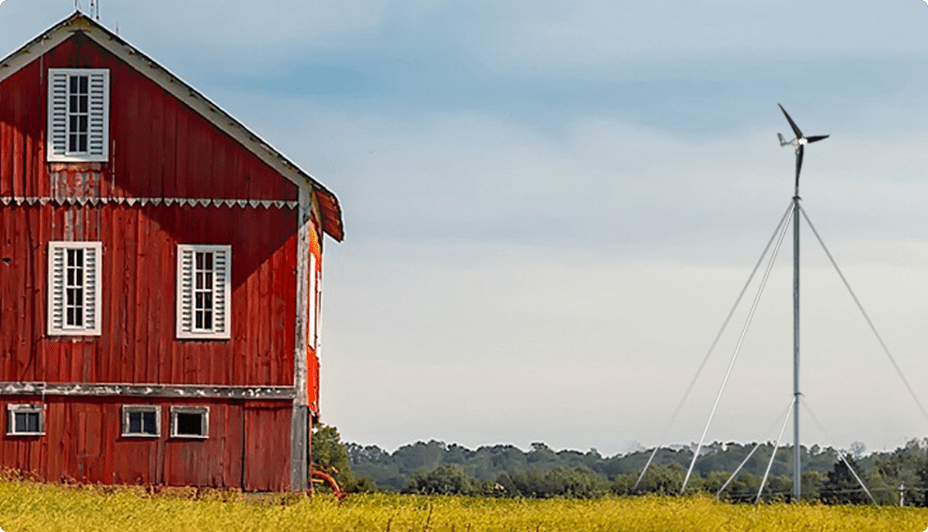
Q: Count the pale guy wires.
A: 6